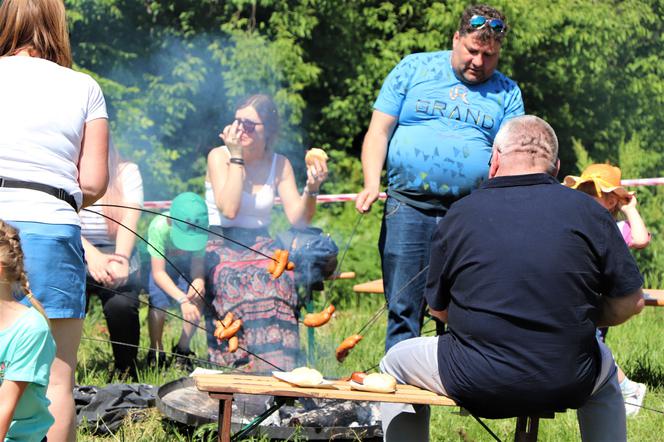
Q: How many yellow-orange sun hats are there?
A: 1